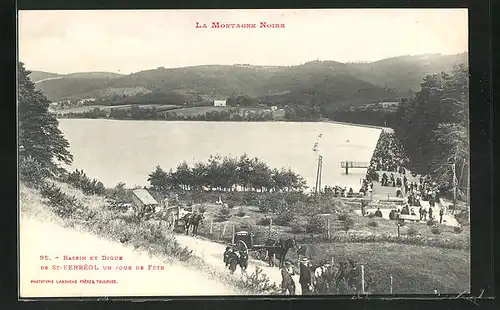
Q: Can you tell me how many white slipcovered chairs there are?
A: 0